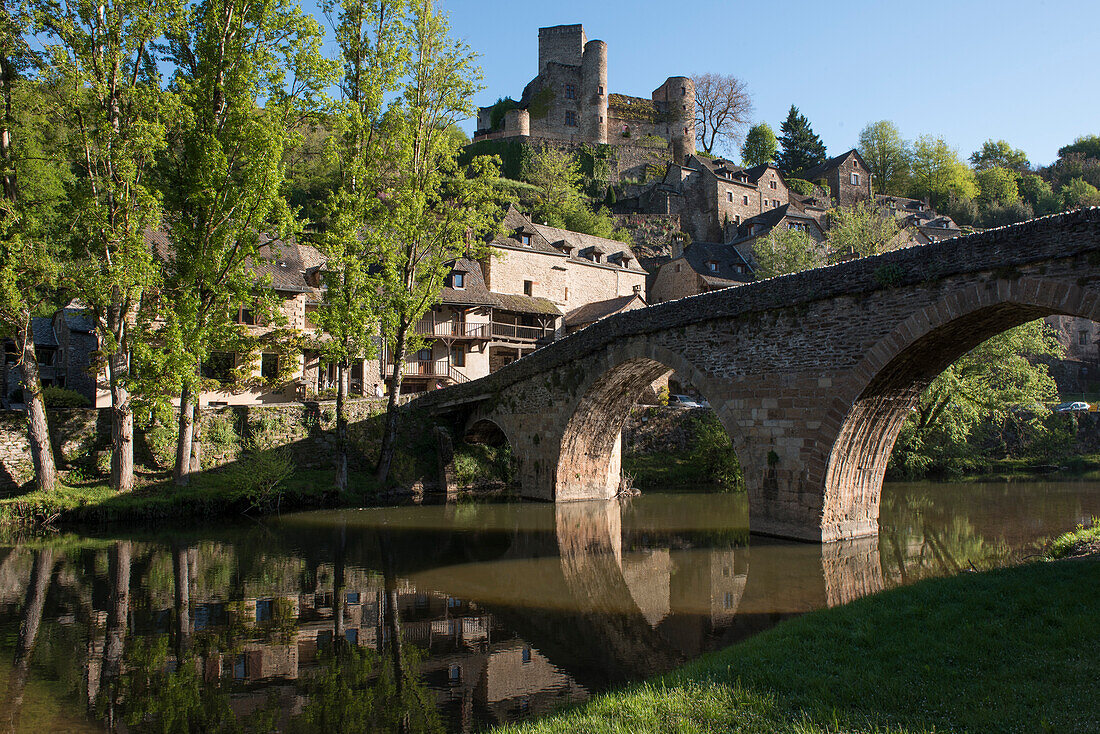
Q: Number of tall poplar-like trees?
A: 5